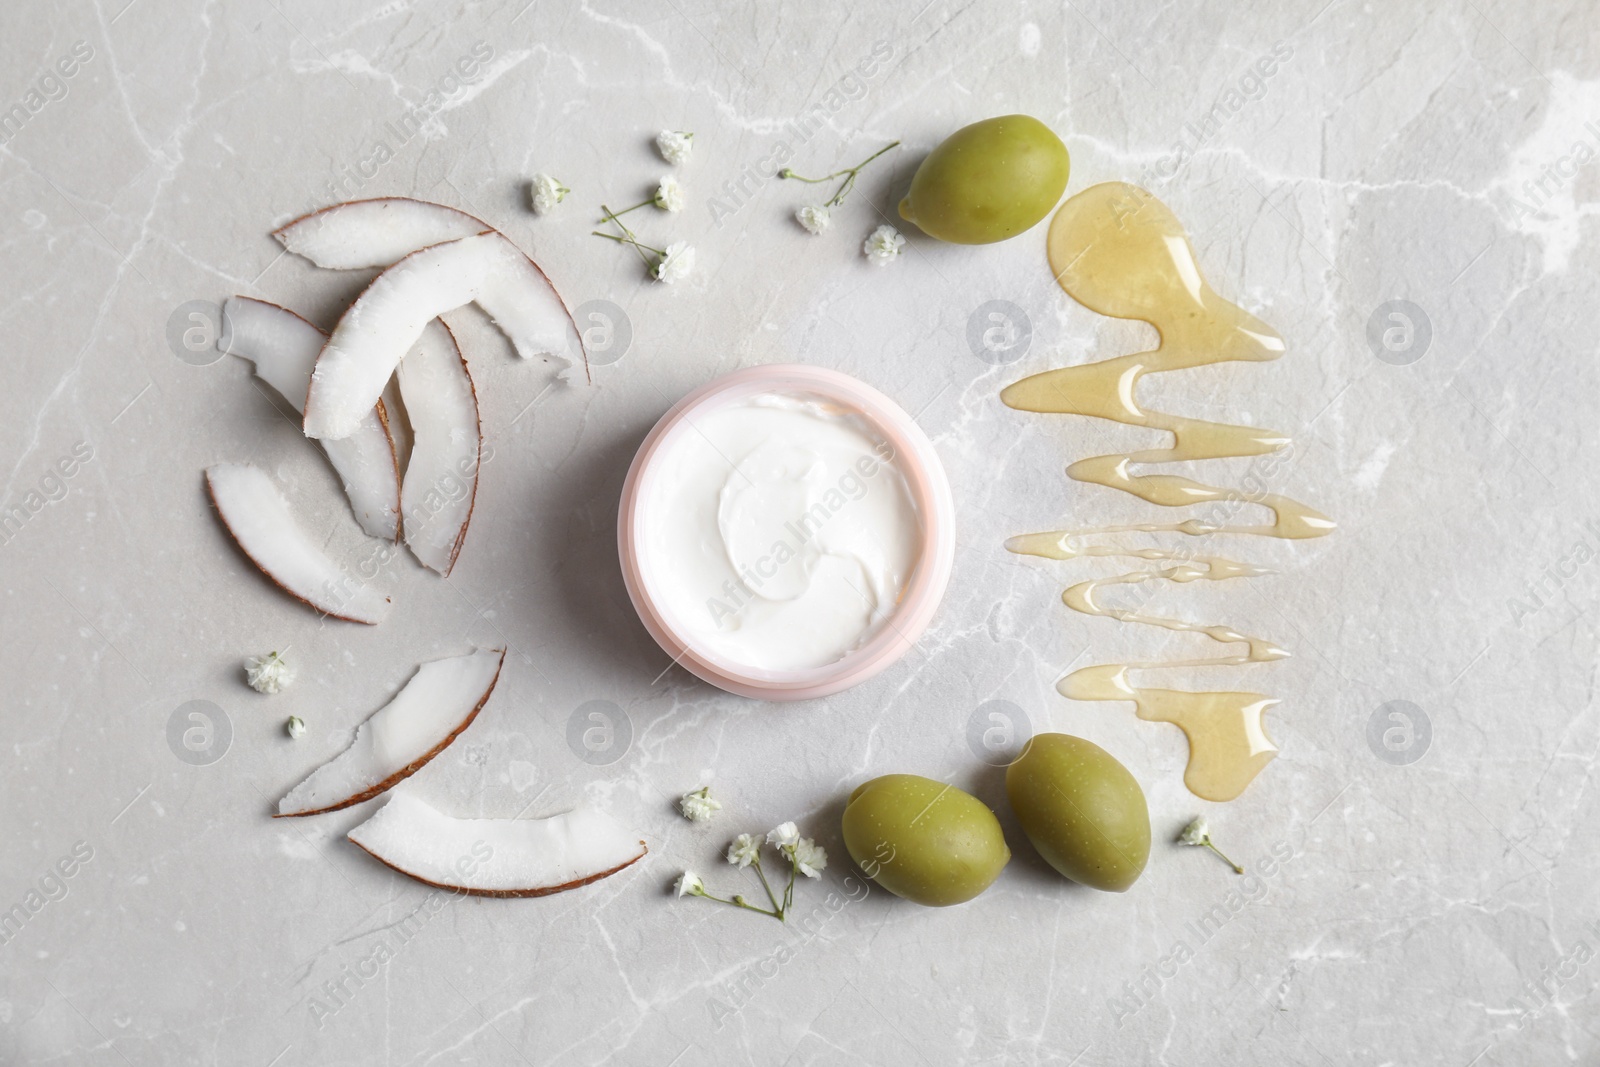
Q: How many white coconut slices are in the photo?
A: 7